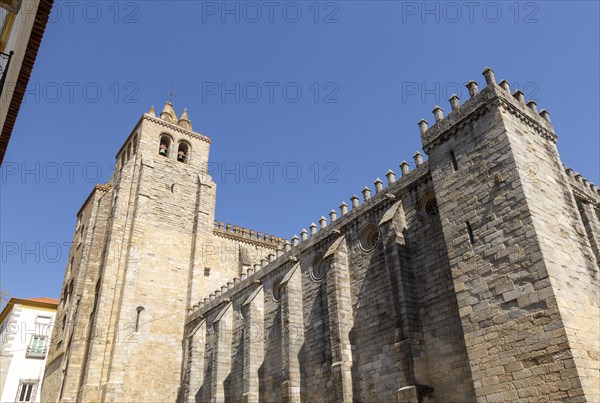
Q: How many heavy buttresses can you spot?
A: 6